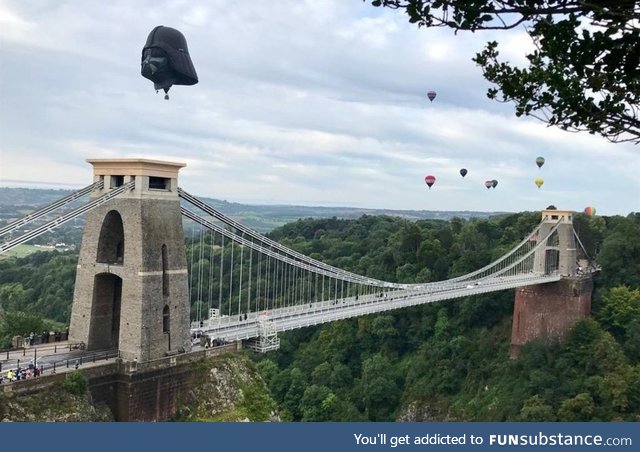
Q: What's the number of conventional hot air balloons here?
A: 8